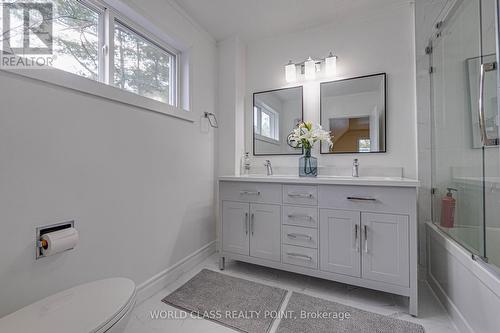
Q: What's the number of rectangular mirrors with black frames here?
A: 2